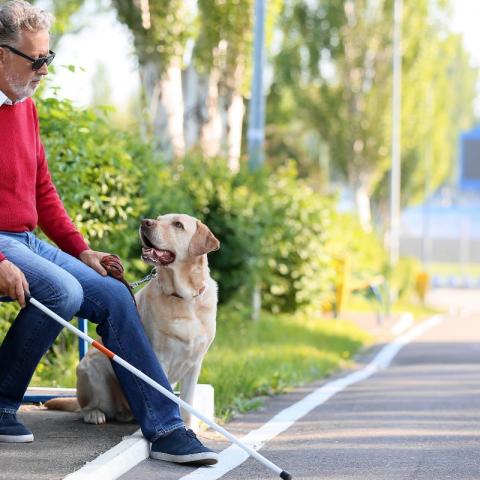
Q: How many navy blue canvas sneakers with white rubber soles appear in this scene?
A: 2